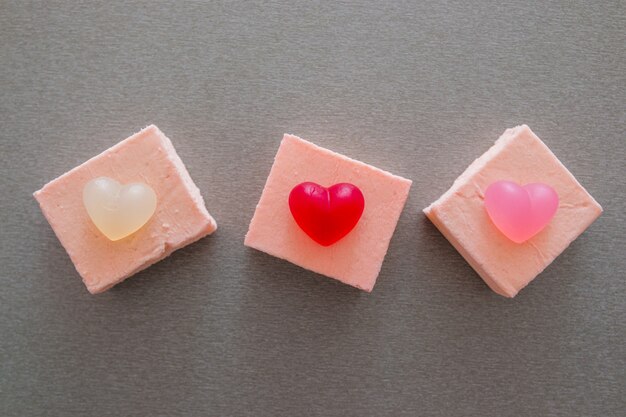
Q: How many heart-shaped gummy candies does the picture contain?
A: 3